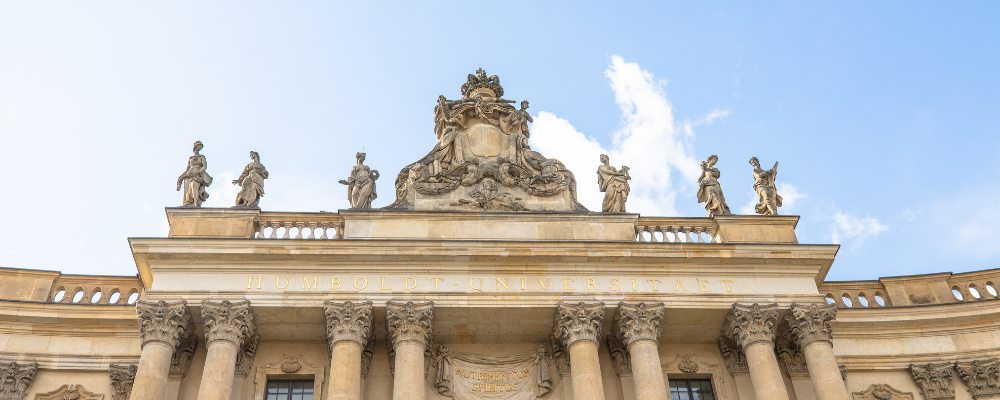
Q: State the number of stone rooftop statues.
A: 6